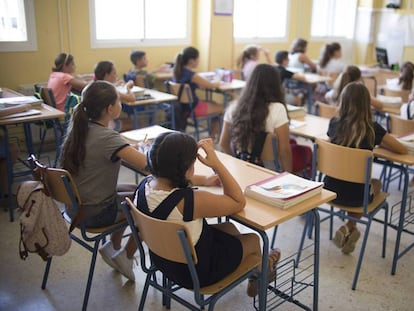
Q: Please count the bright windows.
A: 4